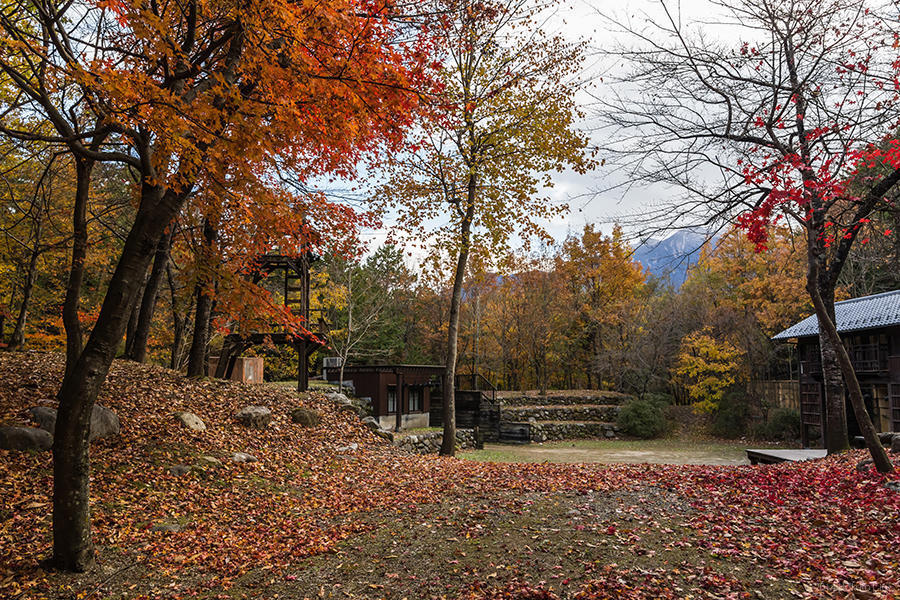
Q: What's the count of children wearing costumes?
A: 0